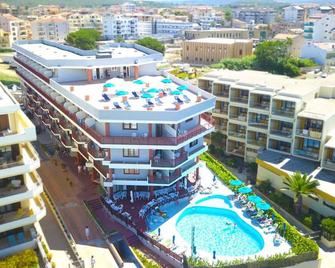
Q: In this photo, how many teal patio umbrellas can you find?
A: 12